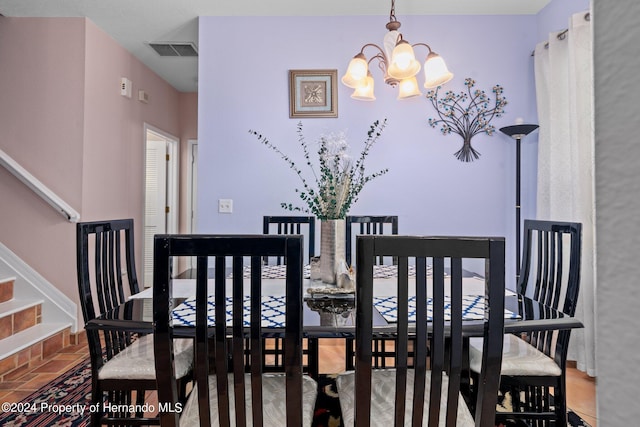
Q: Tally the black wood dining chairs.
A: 6